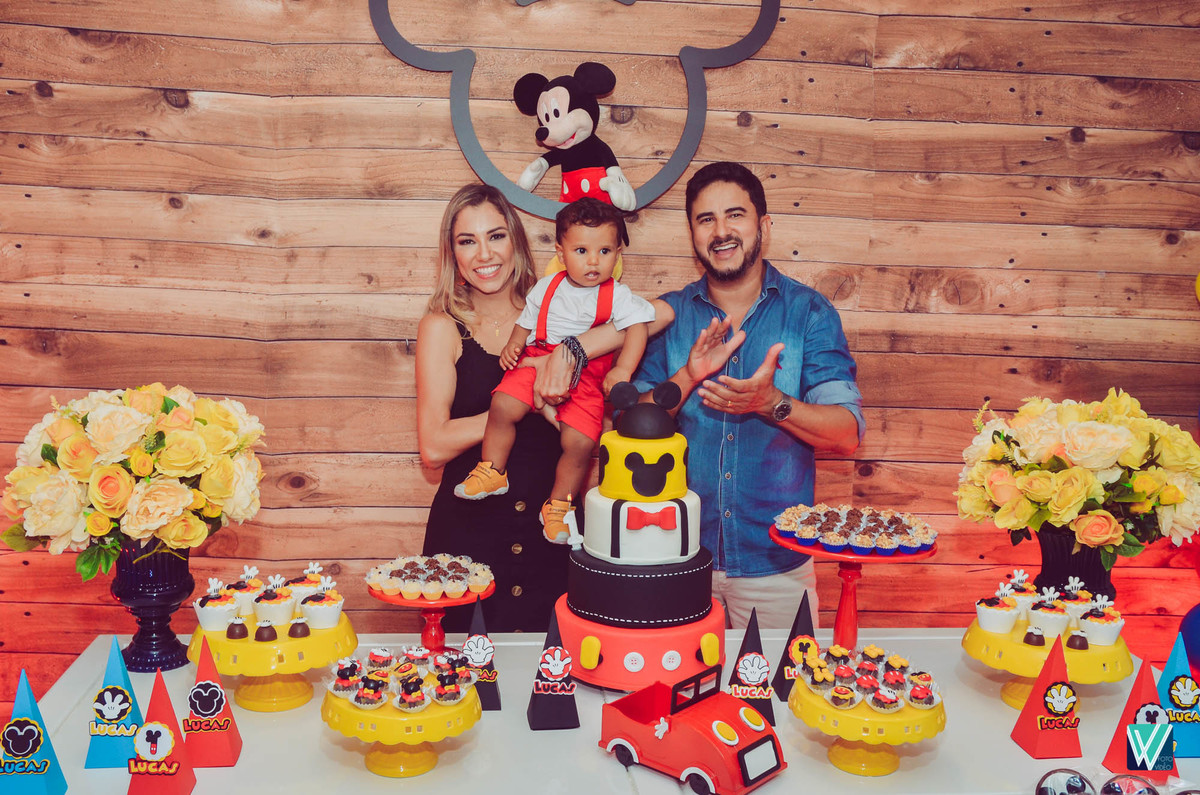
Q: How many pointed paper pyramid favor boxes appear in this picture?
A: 11